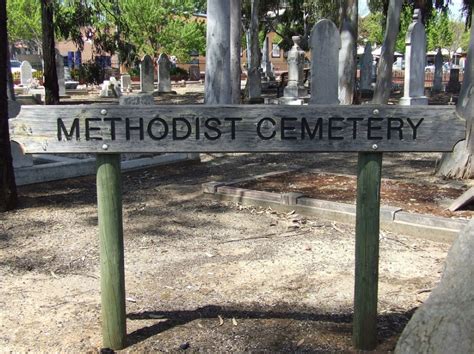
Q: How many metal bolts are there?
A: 4